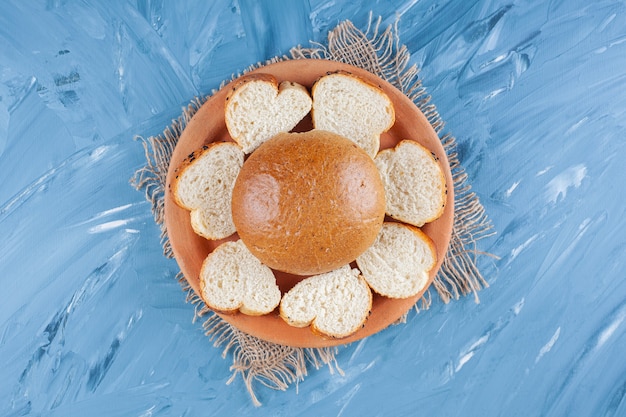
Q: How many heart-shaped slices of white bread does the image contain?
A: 7